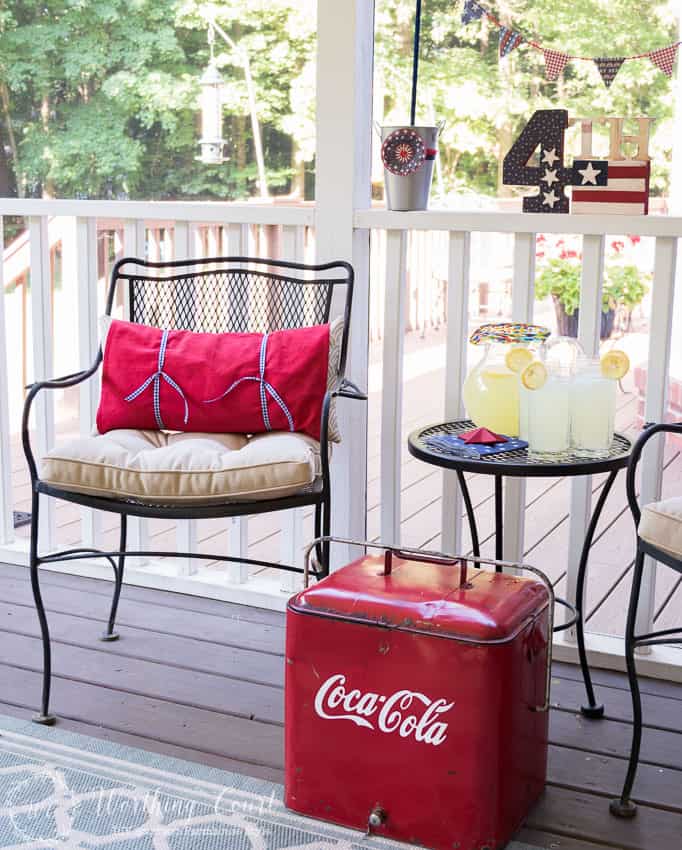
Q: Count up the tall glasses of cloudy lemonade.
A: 3